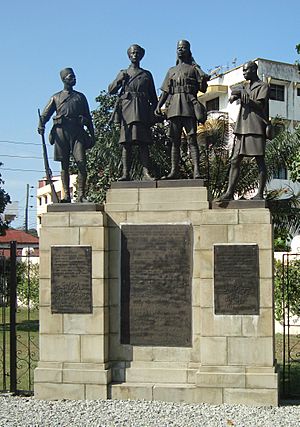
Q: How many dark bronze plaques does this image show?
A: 3